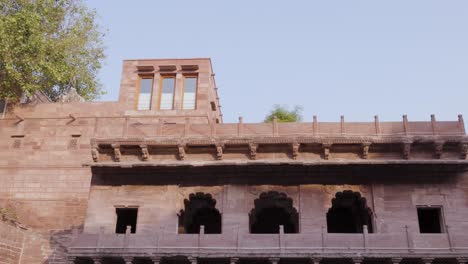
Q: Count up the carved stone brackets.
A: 12